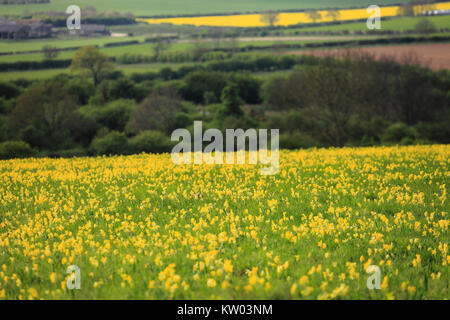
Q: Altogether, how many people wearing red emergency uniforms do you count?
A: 0